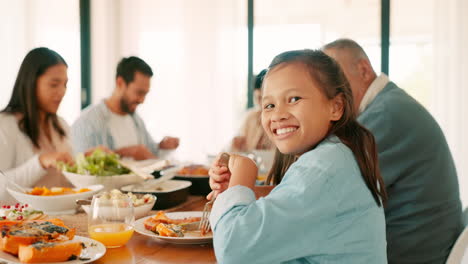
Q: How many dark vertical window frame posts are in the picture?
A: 3